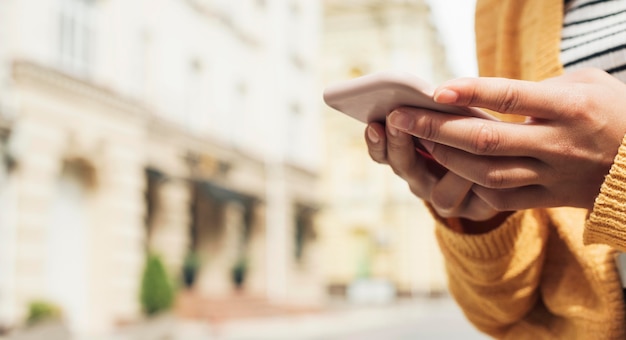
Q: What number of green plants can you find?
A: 4